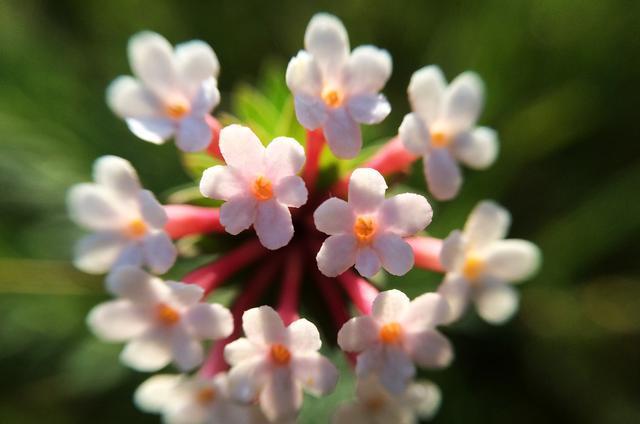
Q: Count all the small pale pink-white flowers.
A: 12